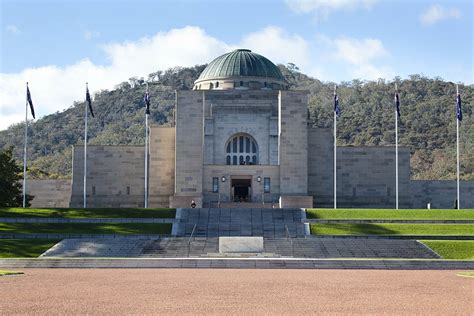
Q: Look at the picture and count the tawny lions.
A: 0